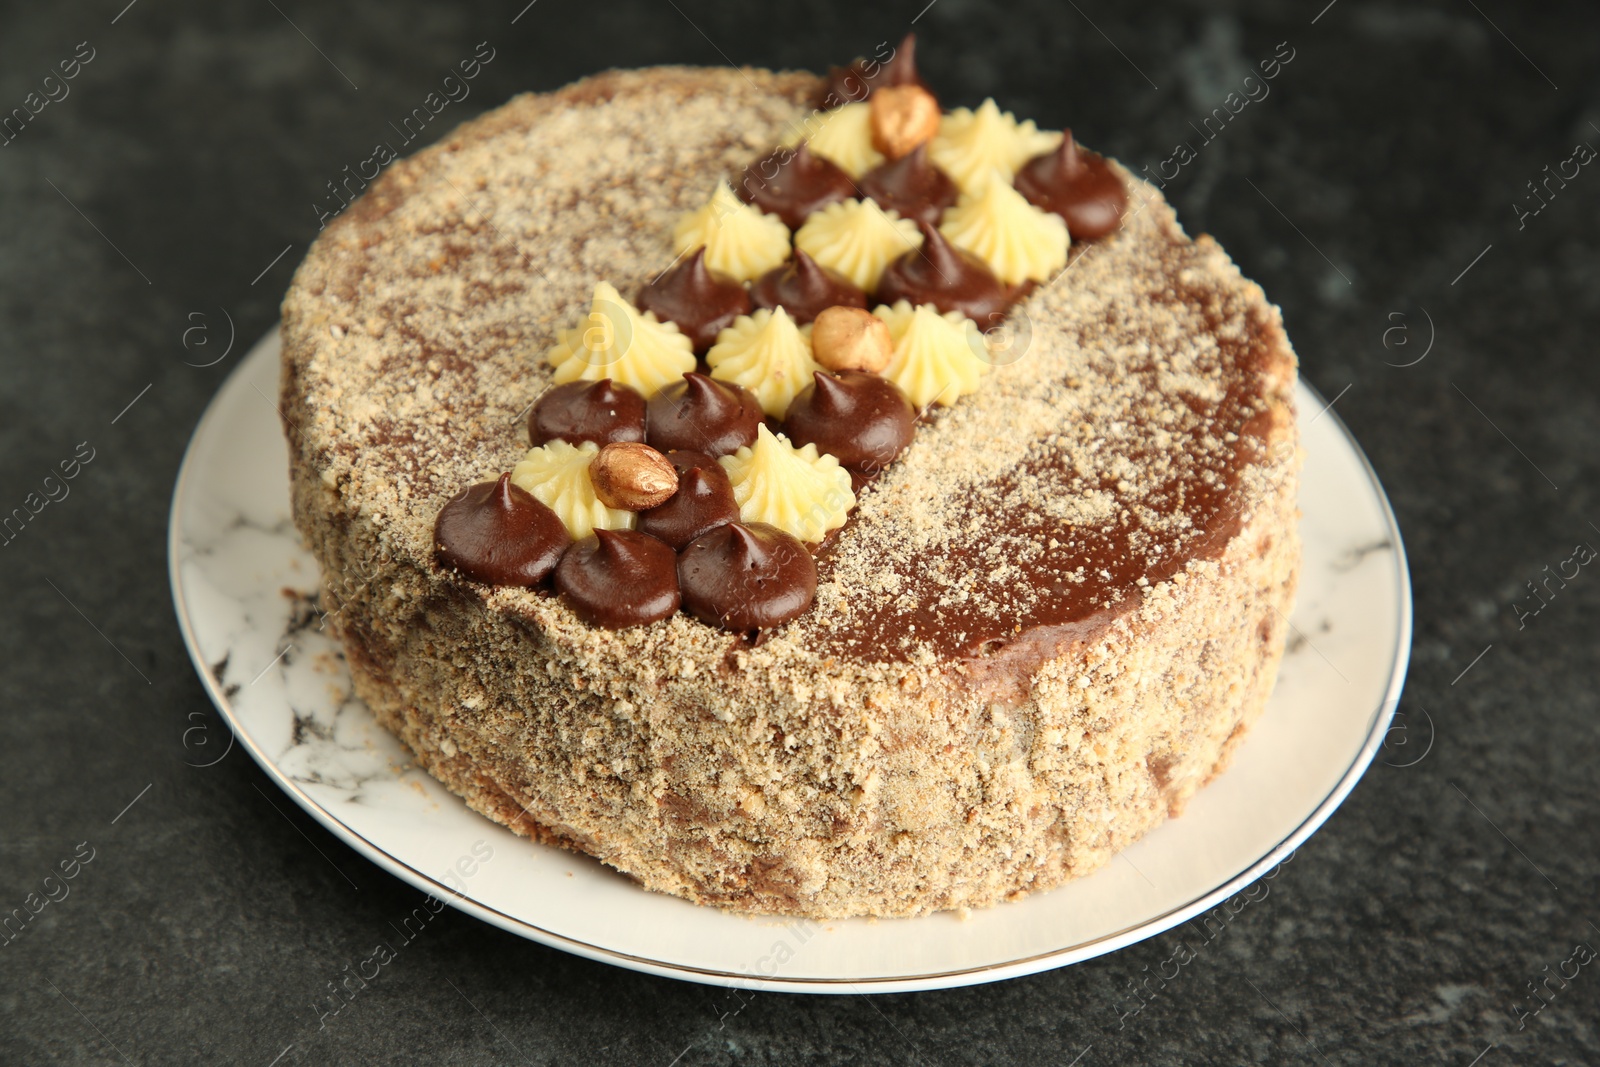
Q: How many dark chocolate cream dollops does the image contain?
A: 14